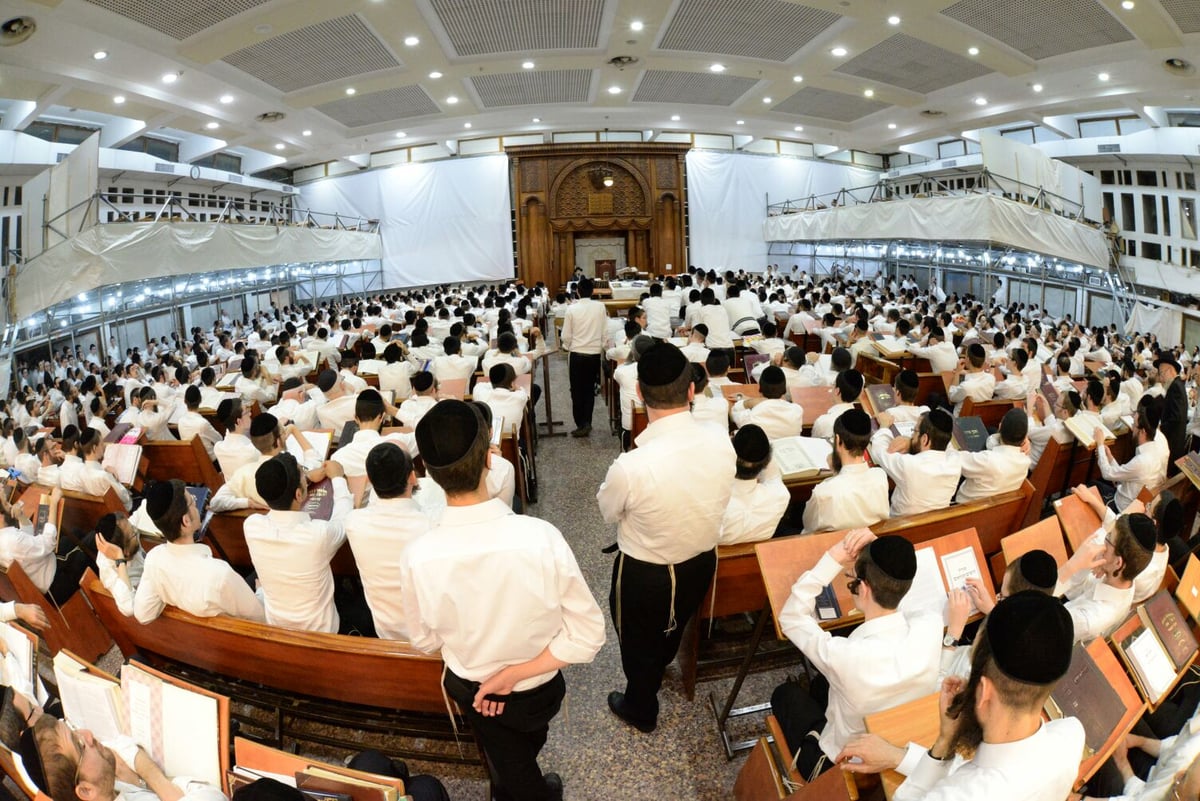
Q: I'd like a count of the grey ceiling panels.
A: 11